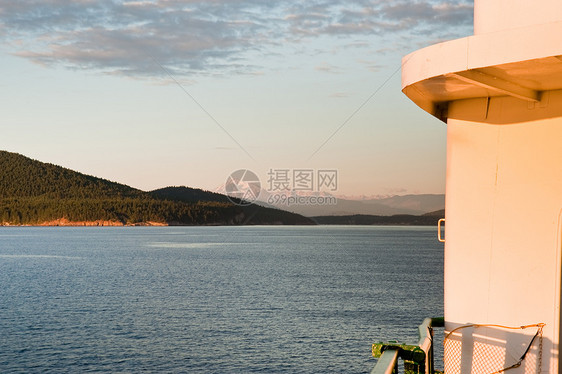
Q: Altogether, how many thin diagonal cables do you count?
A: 2